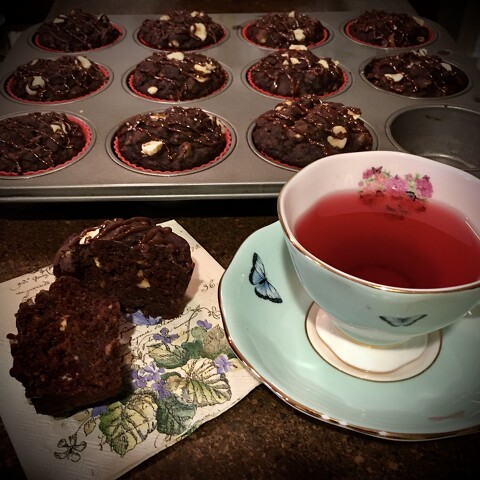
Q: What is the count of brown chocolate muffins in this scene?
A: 12